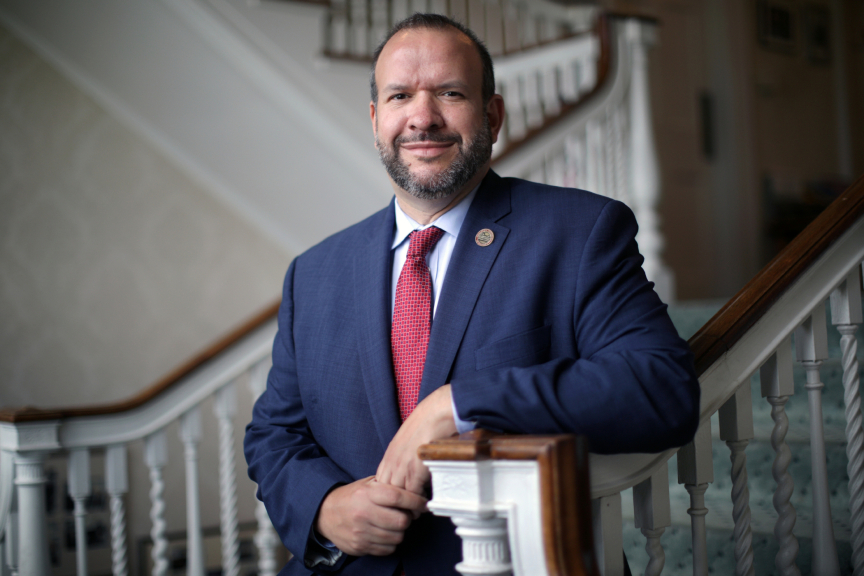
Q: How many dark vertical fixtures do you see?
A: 1